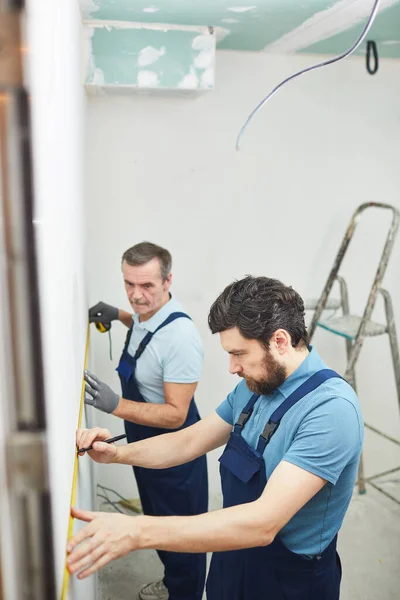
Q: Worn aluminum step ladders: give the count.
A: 1